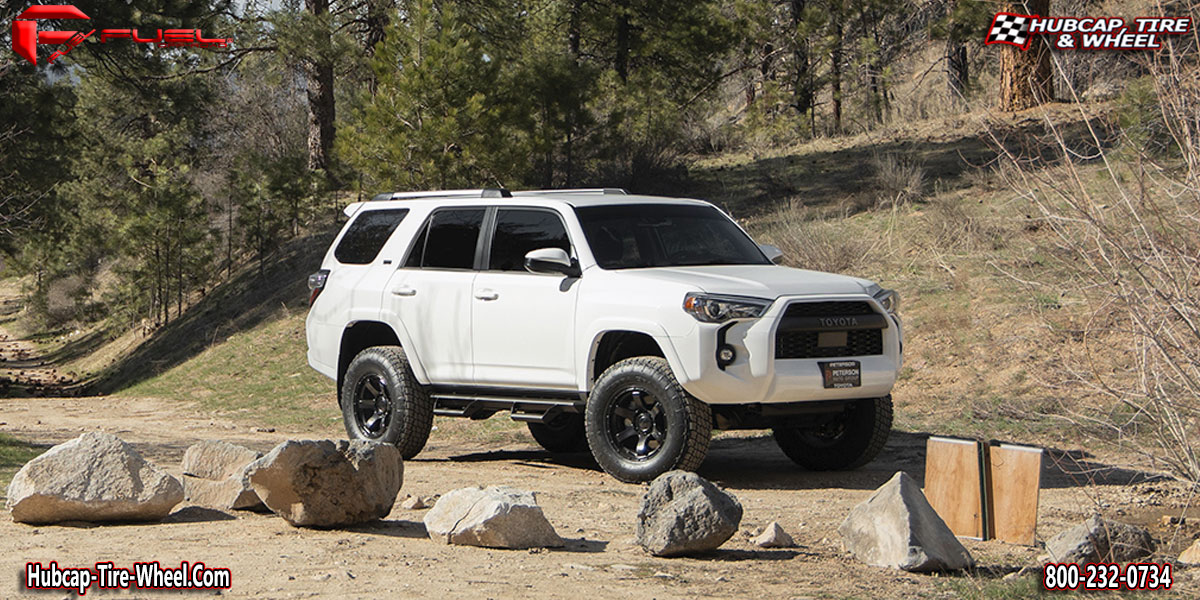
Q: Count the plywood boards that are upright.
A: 2